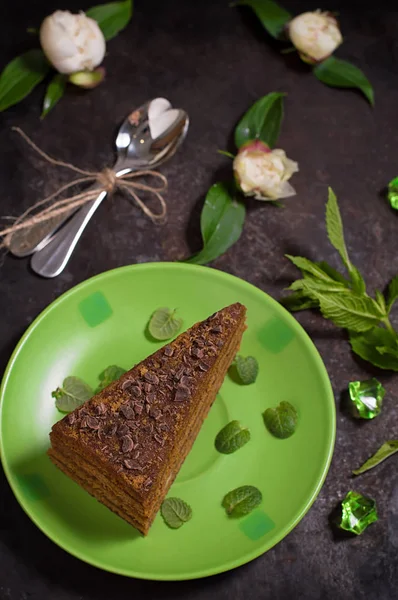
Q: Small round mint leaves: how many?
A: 8